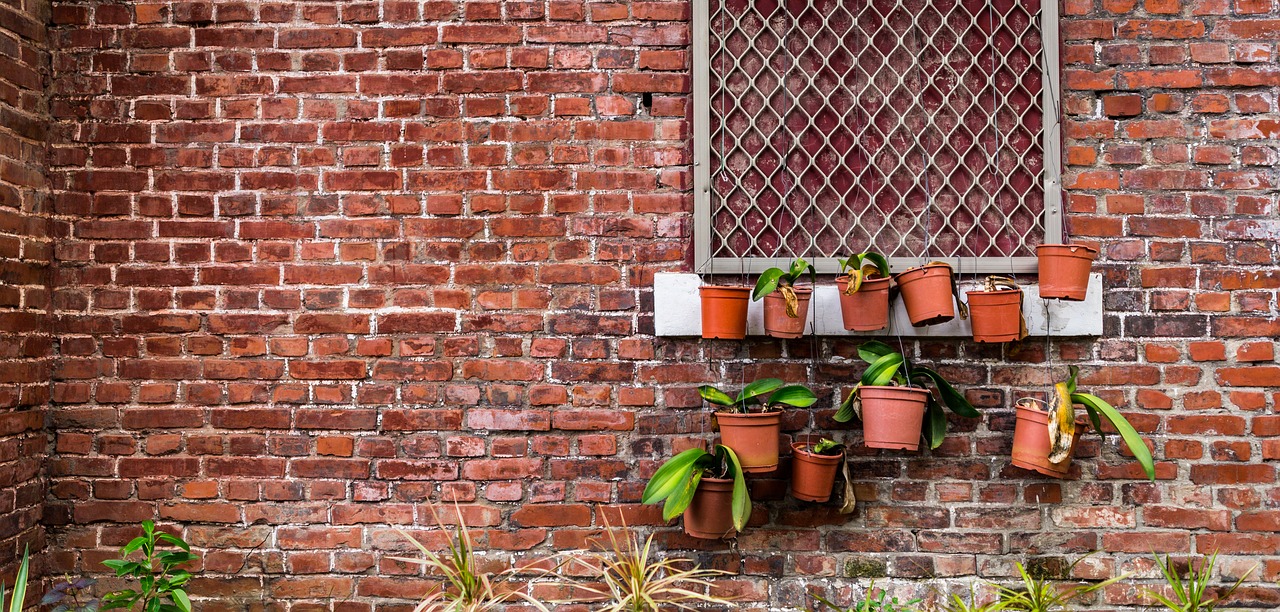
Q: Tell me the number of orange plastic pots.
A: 11